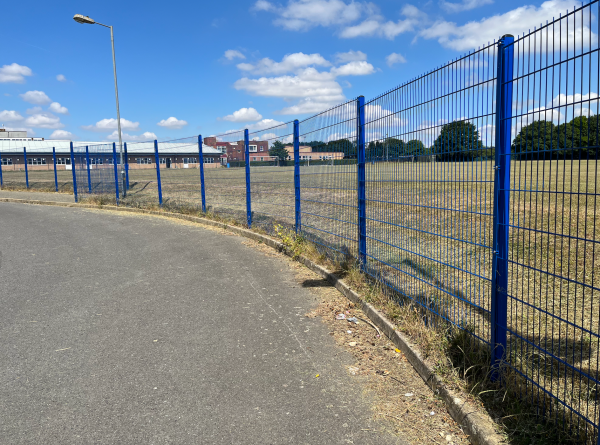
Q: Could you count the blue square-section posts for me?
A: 13